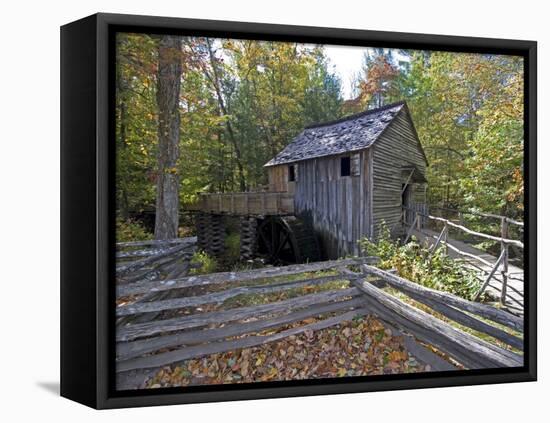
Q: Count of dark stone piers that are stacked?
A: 2